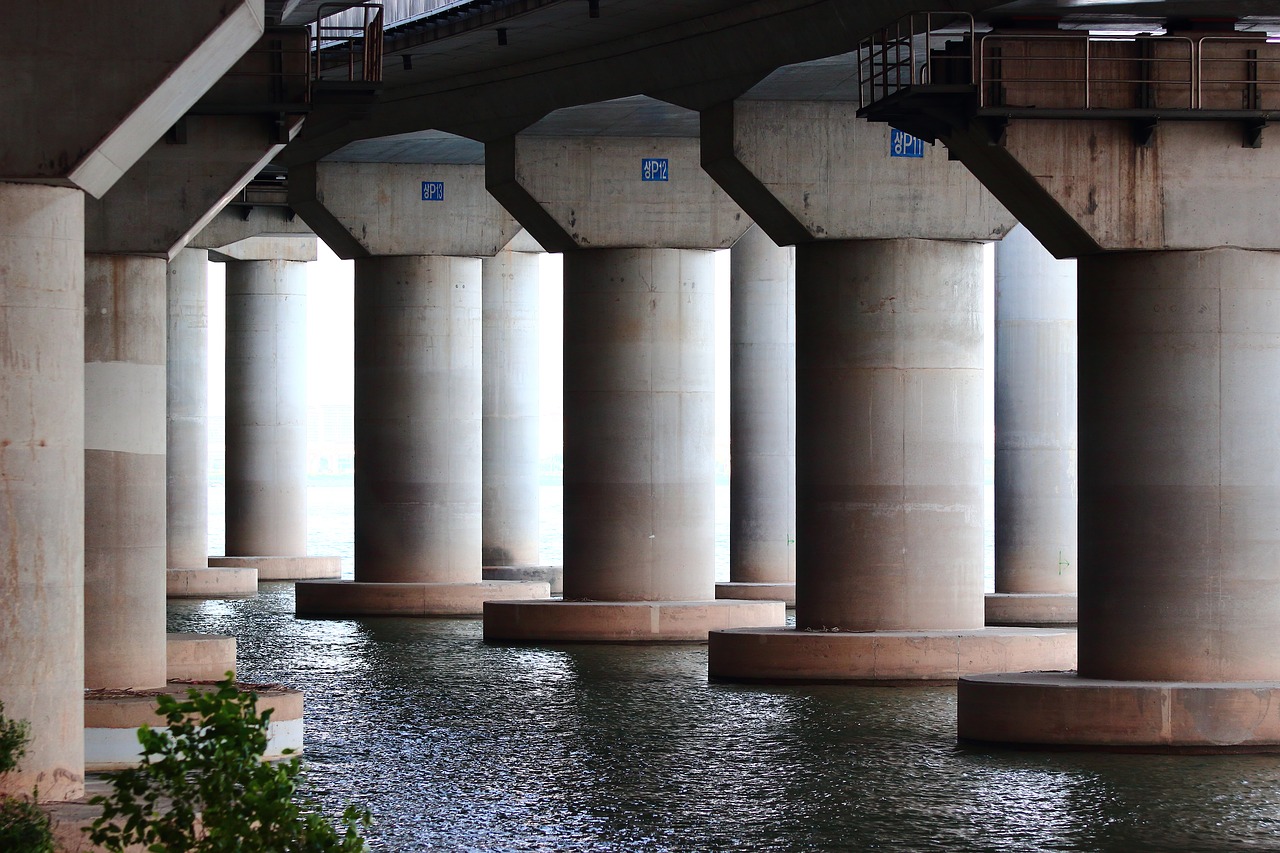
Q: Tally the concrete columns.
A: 11